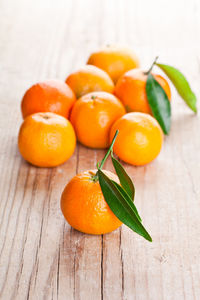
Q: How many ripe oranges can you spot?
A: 8